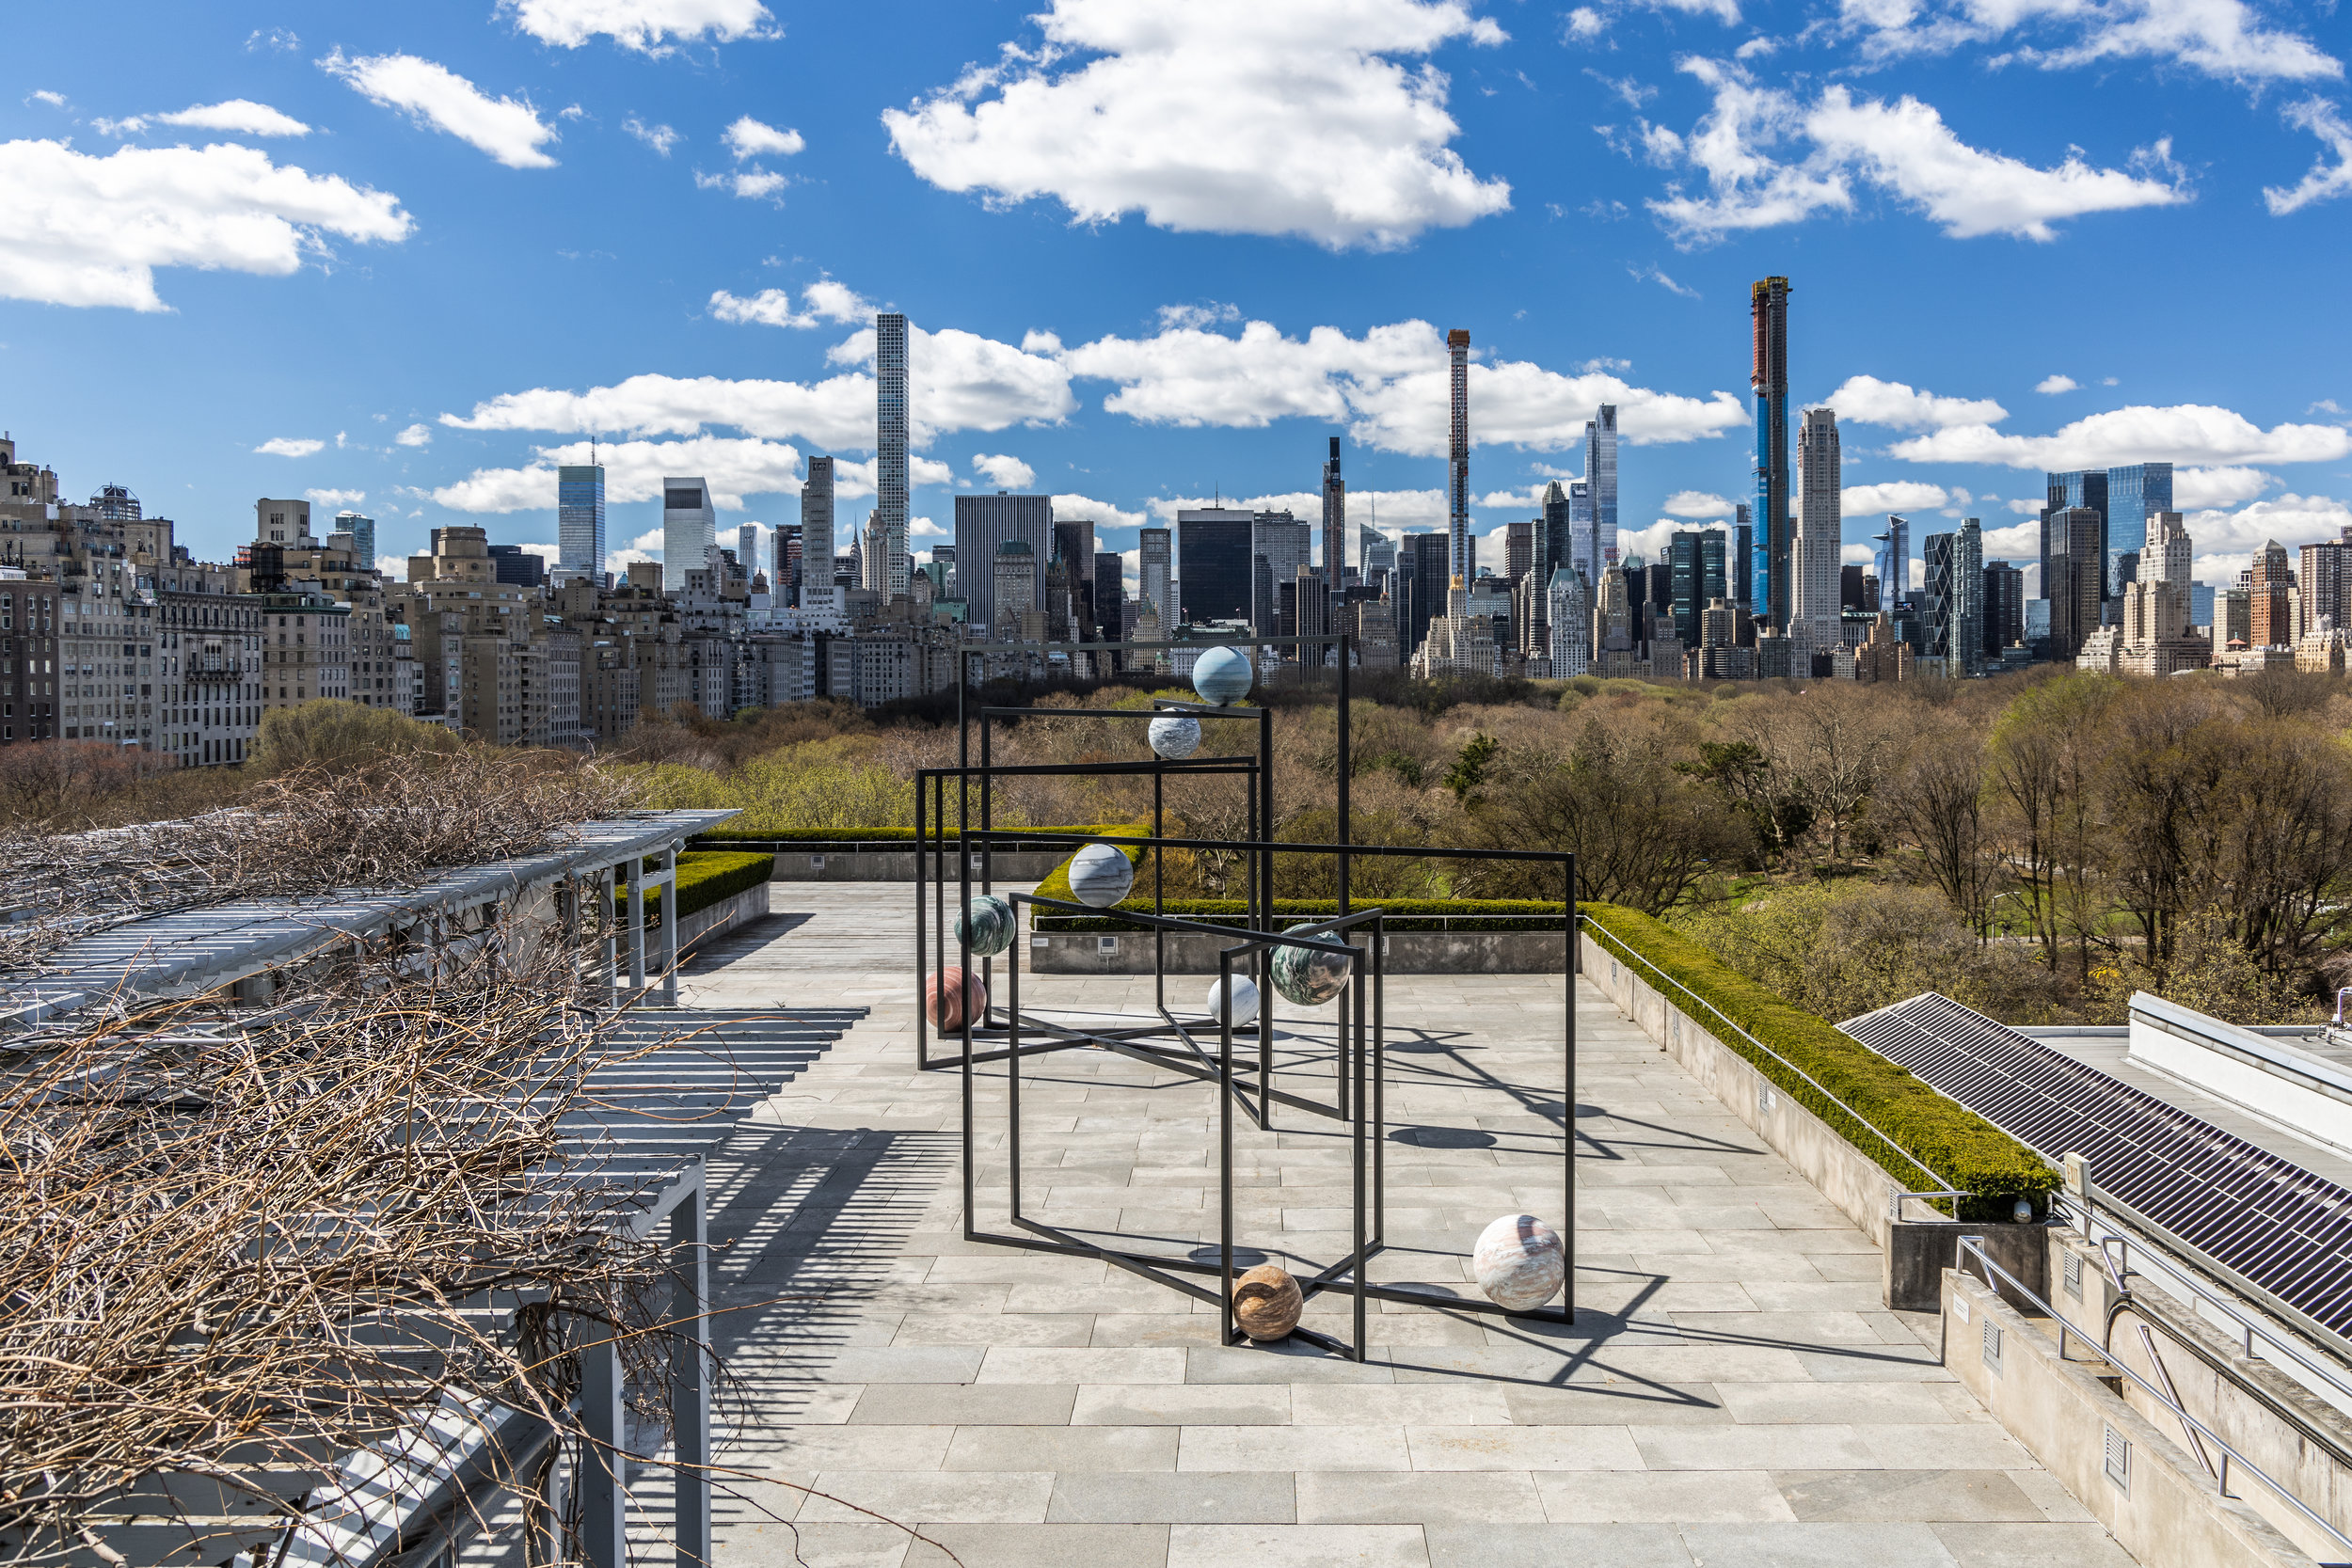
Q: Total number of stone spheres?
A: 9